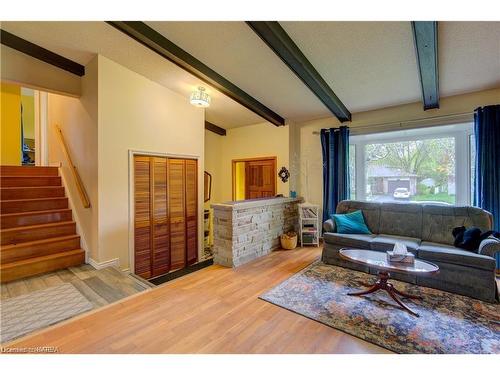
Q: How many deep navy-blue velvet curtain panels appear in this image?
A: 2